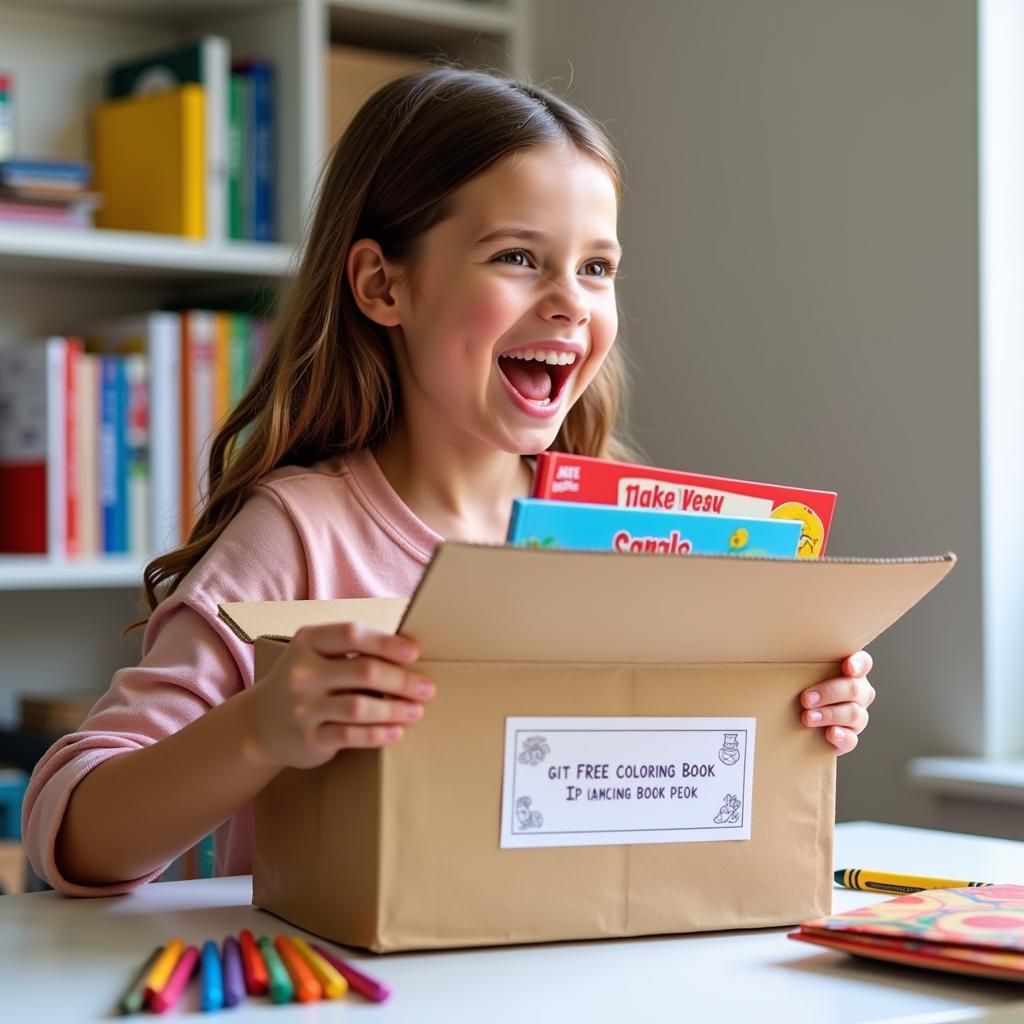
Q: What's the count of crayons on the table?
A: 11